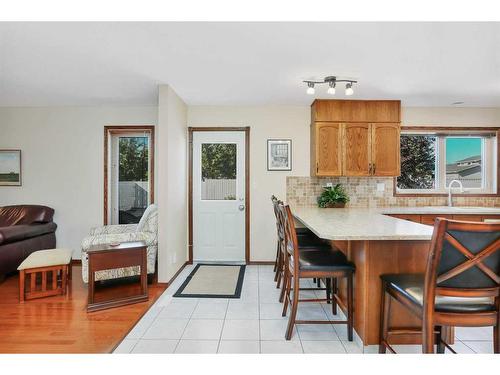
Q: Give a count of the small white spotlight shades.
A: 3